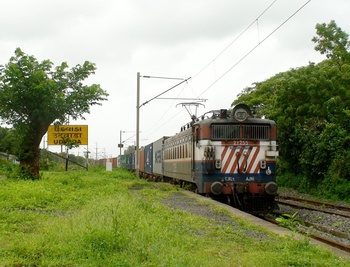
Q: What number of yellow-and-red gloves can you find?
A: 0